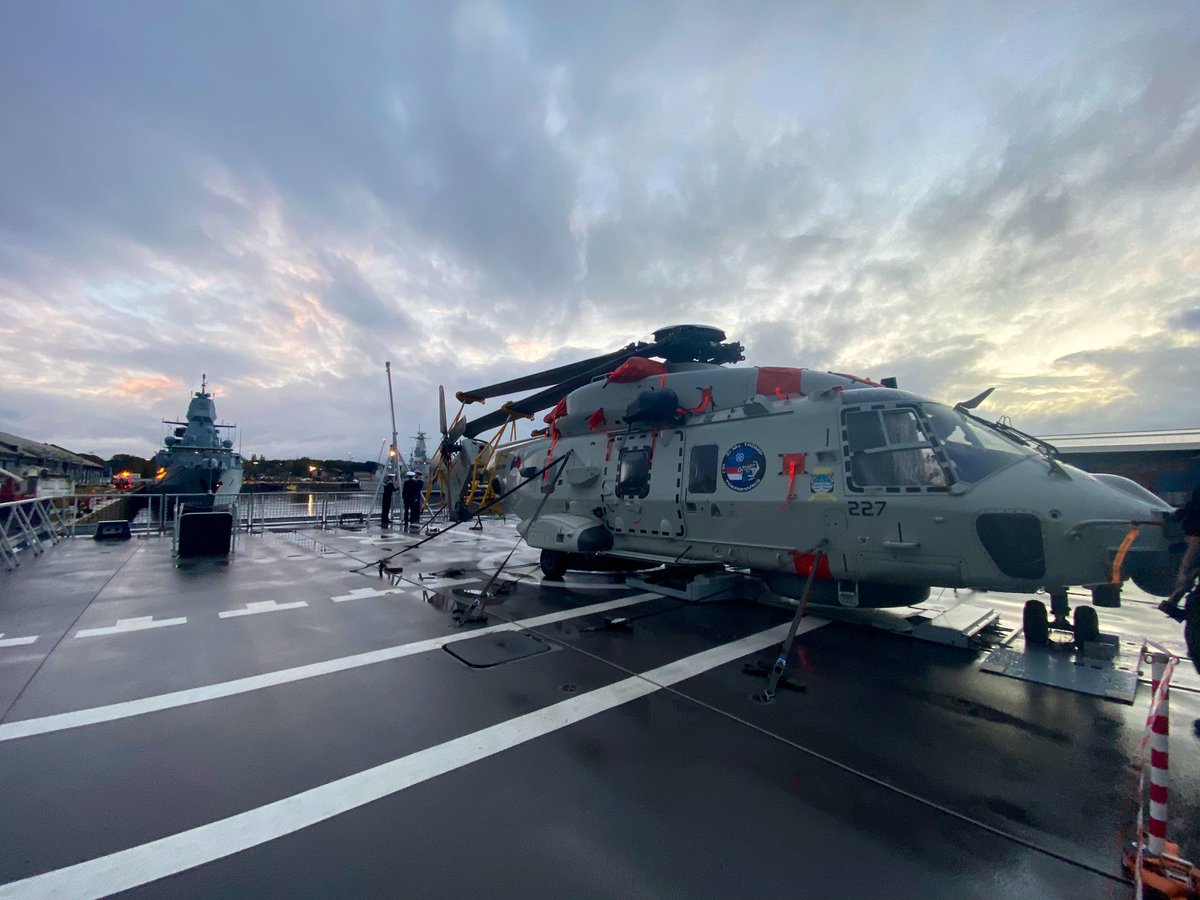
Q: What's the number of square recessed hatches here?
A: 1